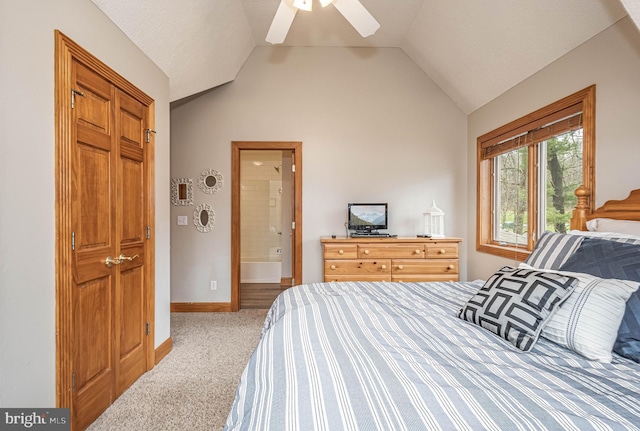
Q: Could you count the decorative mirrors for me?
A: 3